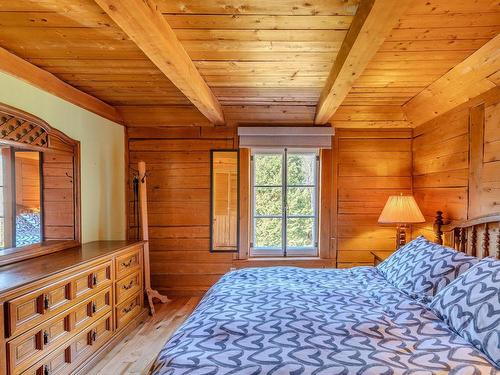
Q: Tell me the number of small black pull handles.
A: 9